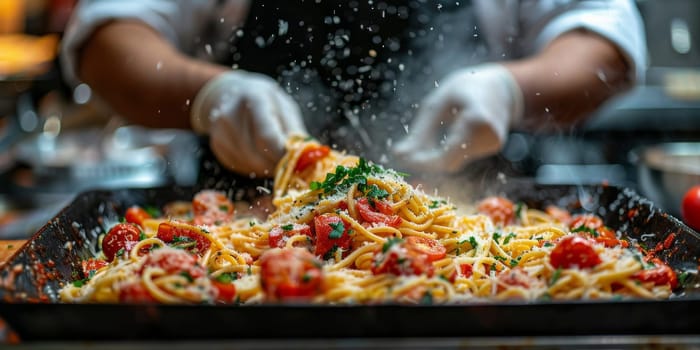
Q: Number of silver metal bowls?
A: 1